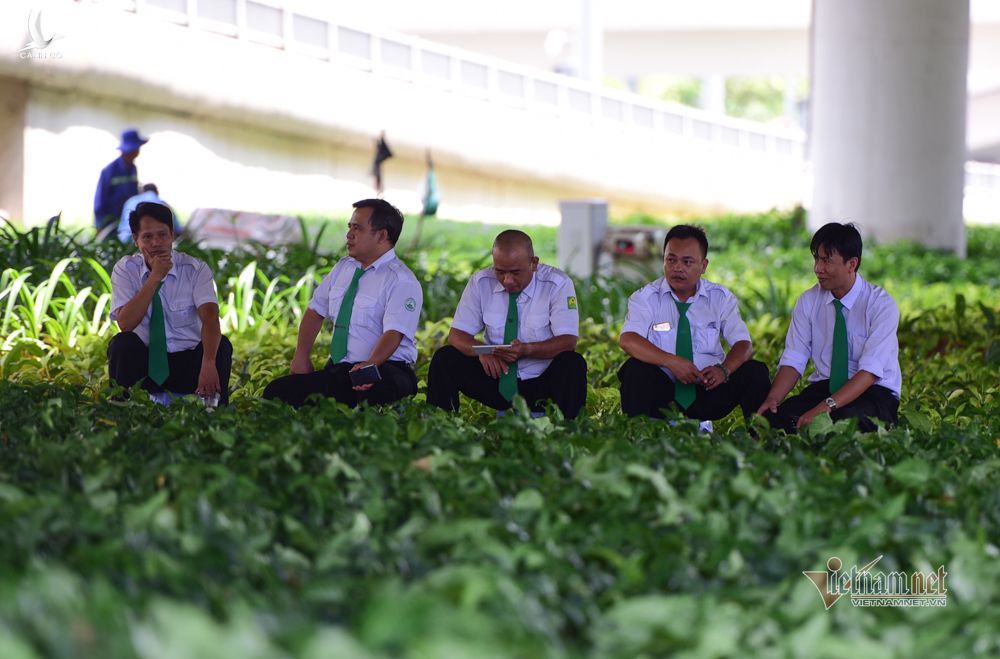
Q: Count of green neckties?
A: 5